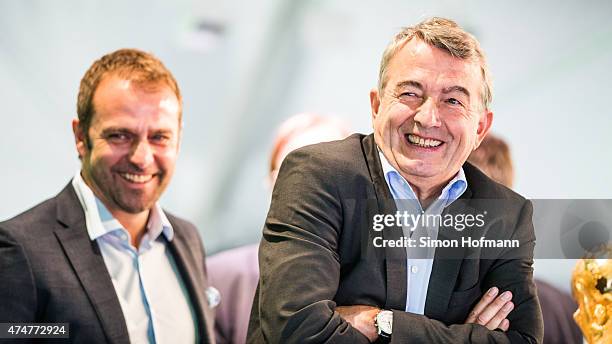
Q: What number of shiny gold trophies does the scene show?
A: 1